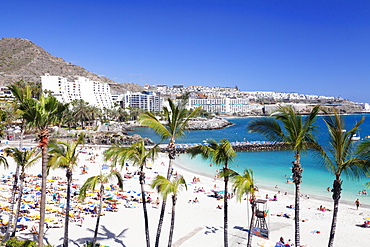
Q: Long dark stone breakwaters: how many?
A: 1